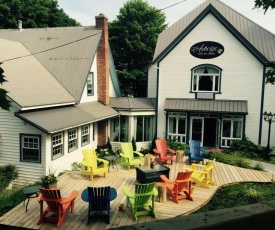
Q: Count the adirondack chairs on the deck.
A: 9